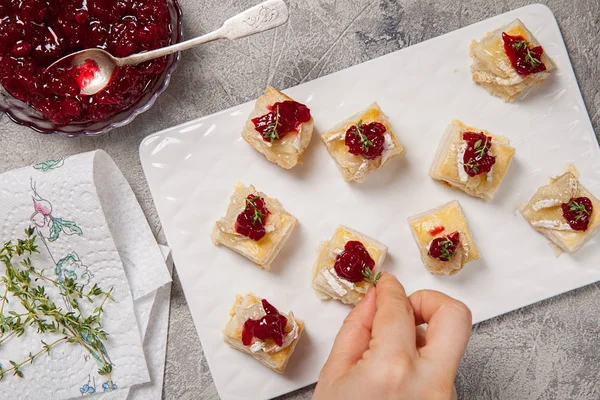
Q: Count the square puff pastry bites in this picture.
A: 9